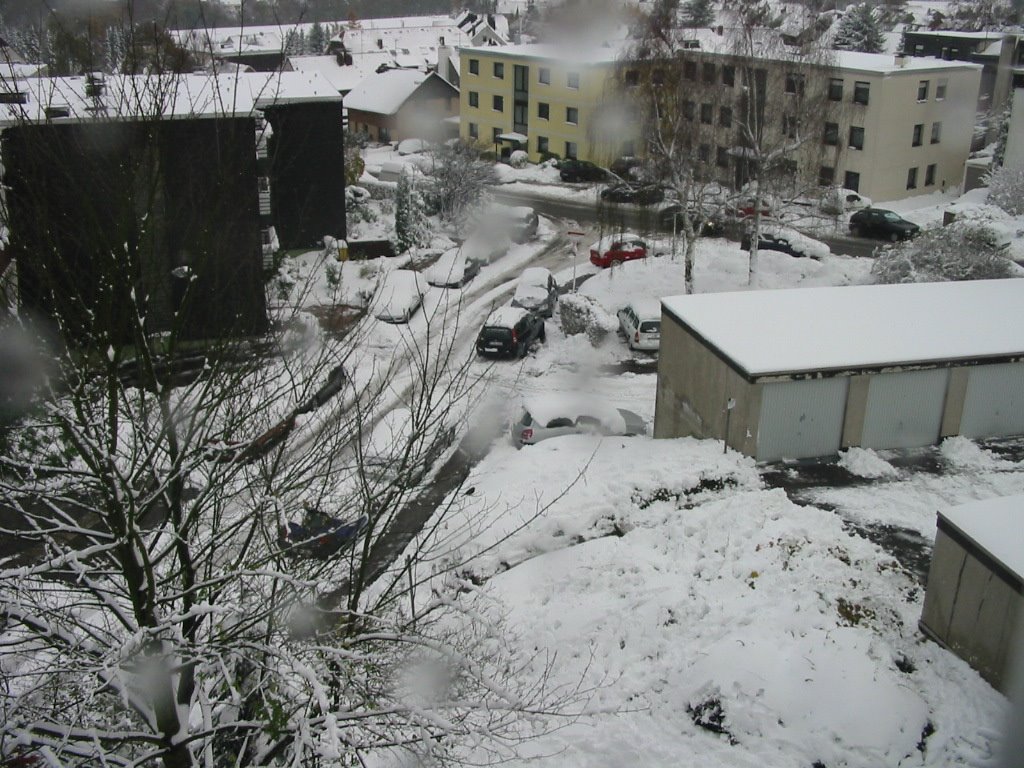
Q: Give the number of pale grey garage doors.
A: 3